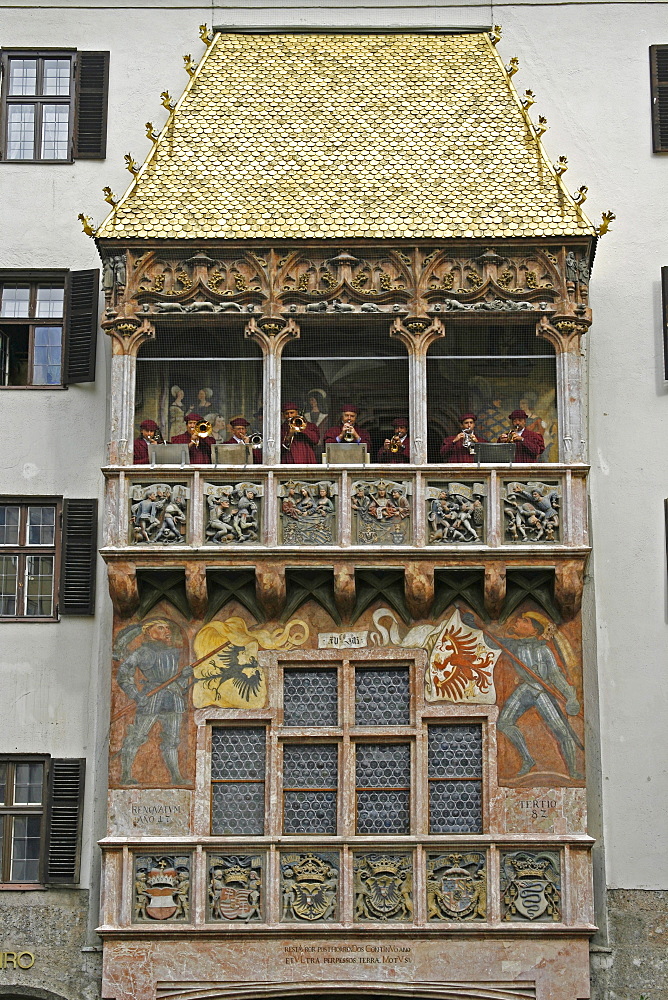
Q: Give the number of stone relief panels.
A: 12